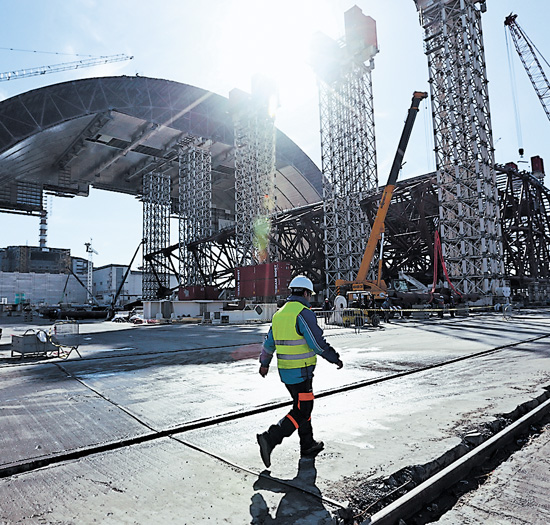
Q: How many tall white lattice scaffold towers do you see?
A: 5